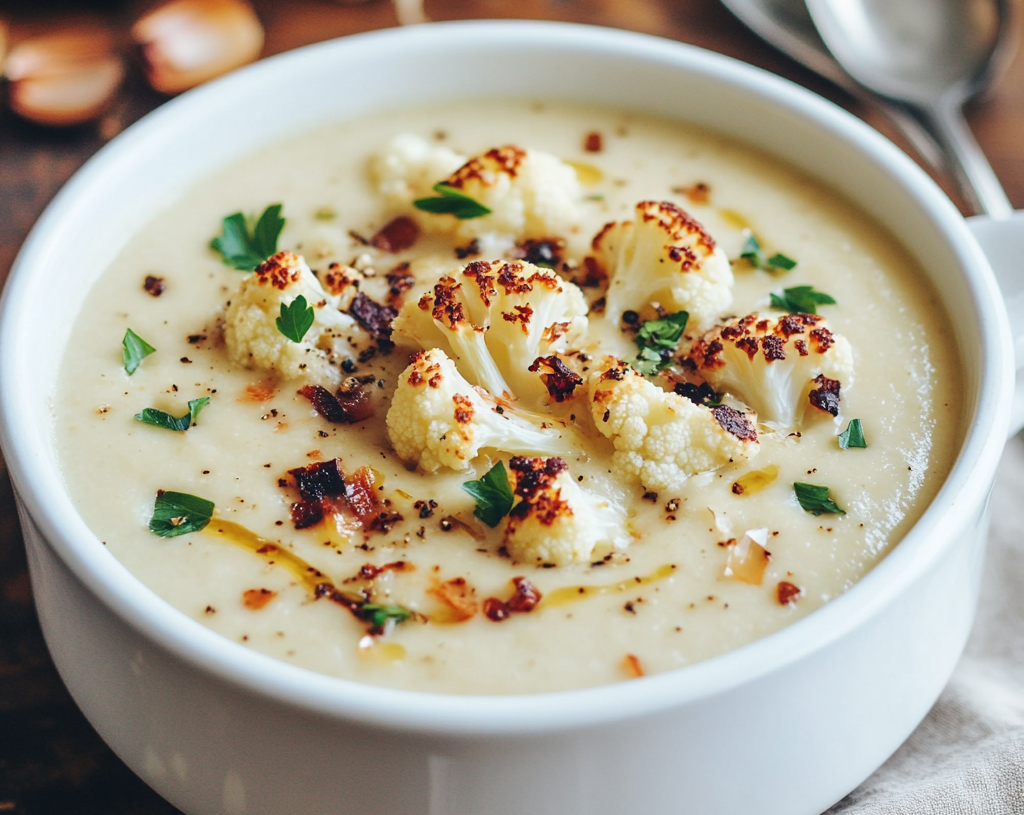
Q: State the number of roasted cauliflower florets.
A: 8